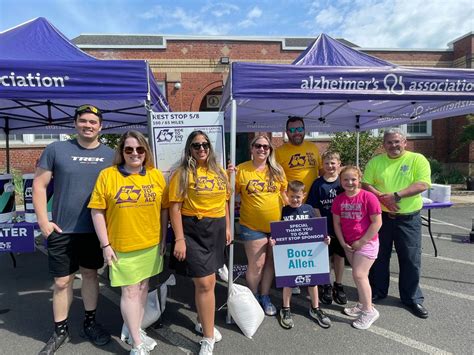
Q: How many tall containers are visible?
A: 2